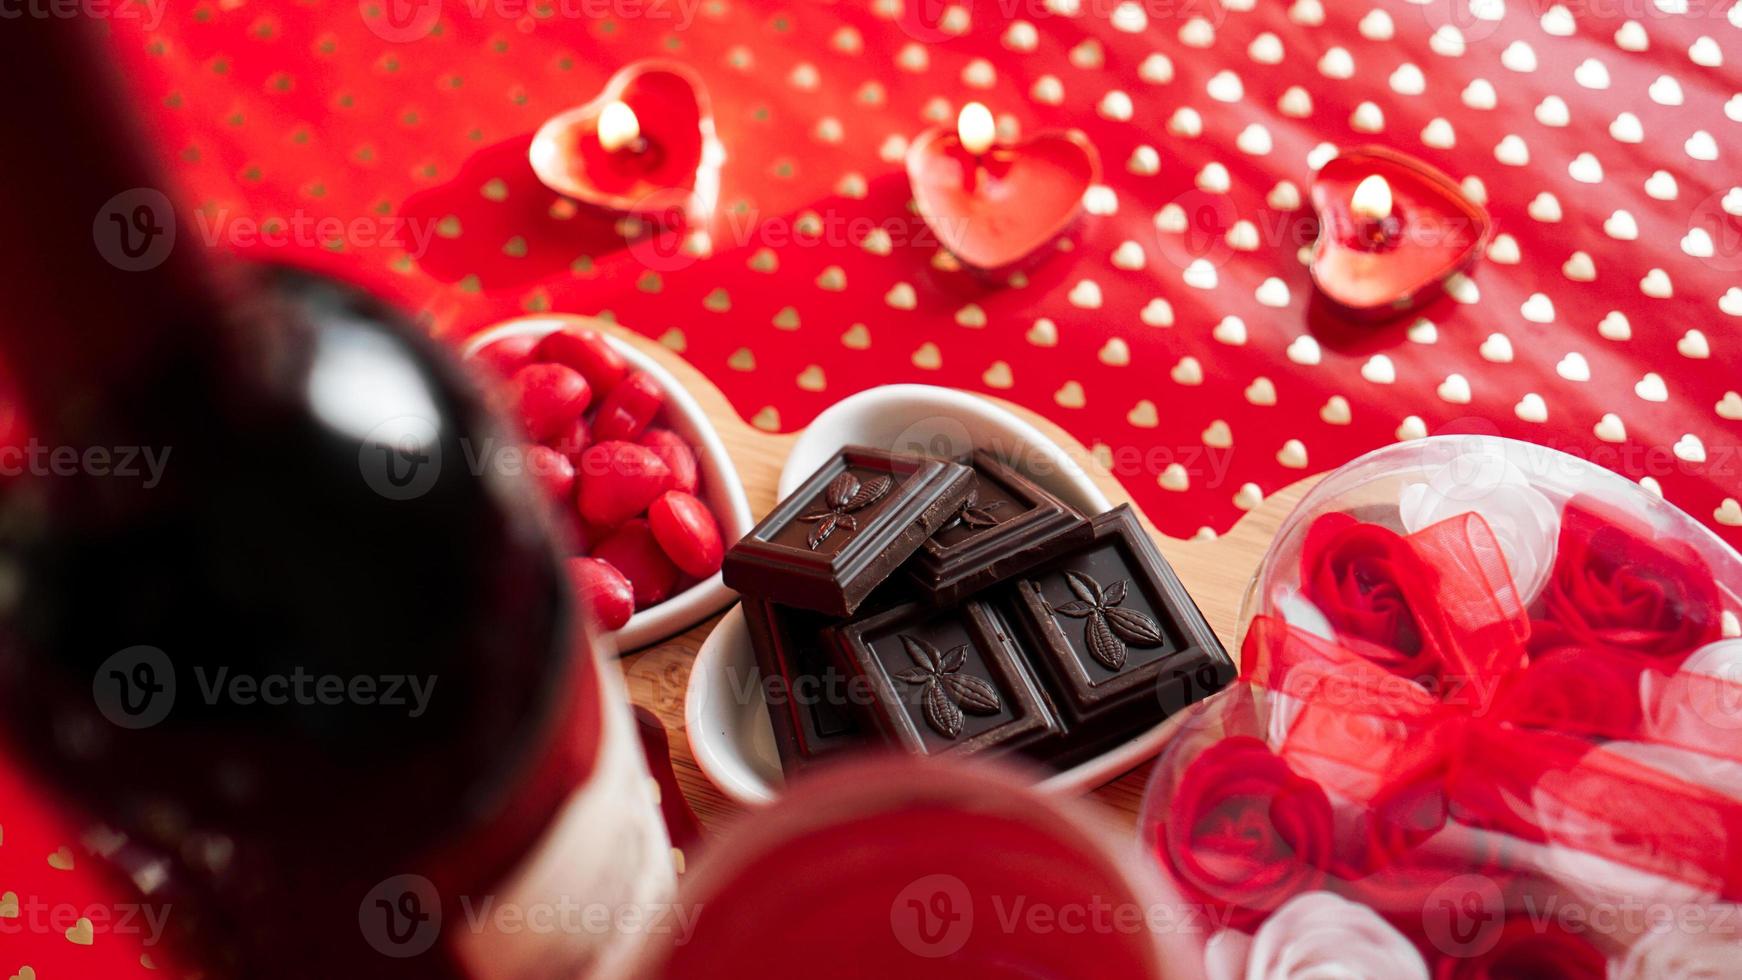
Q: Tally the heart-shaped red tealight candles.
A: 3